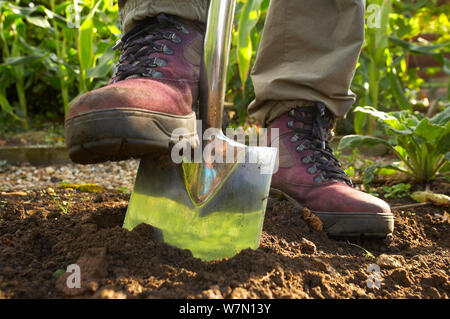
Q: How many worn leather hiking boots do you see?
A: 2